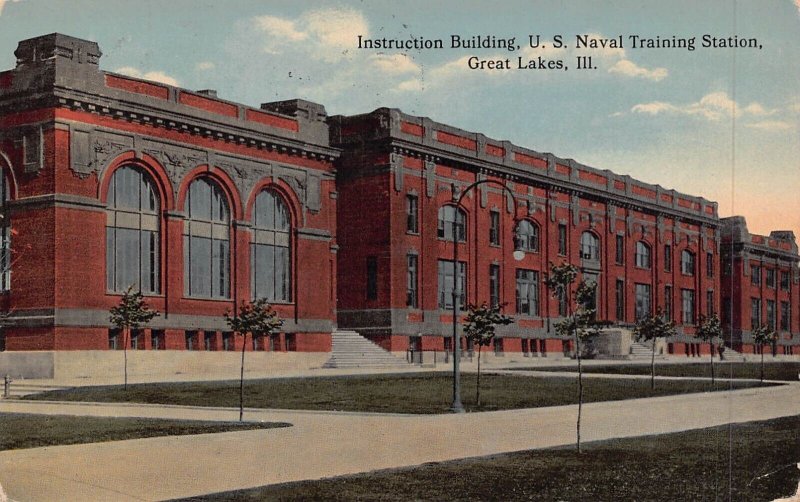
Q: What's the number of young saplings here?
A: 7